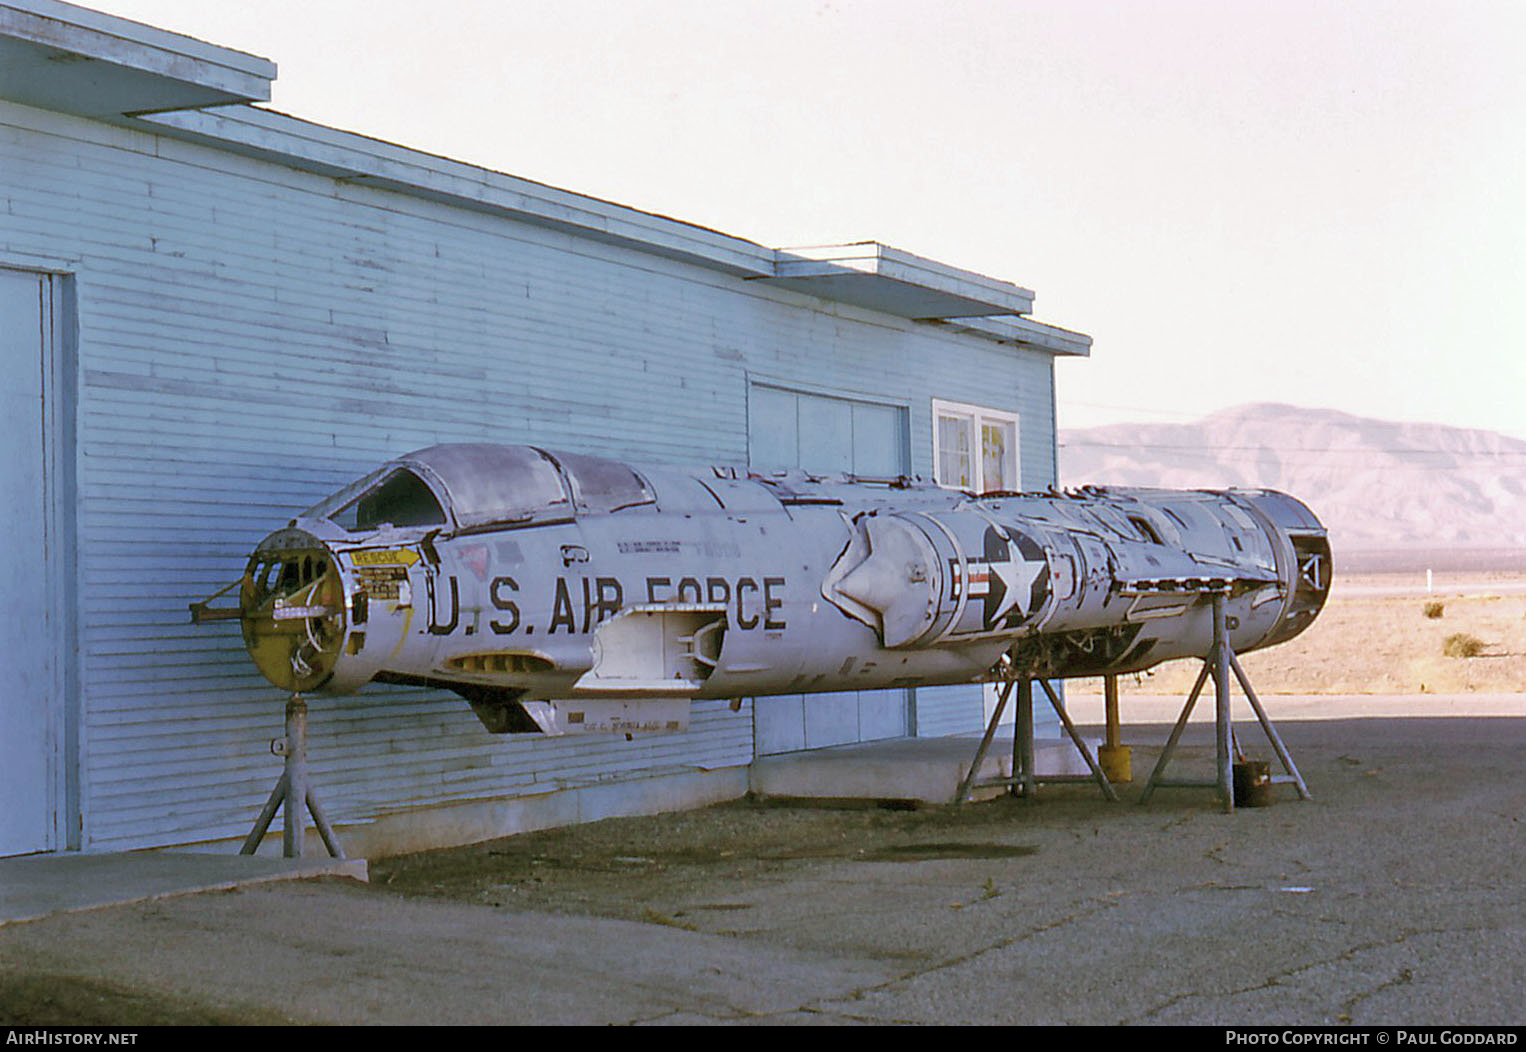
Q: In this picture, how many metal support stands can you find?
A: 3